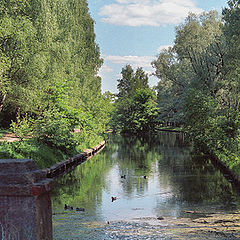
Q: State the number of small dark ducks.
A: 5